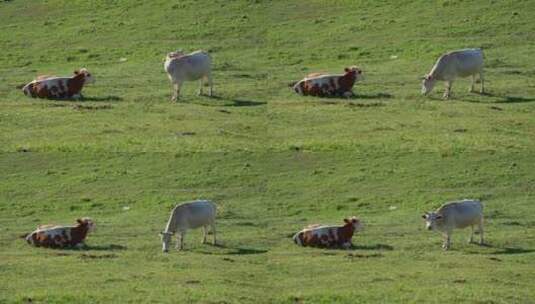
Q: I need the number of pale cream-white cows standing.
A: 4